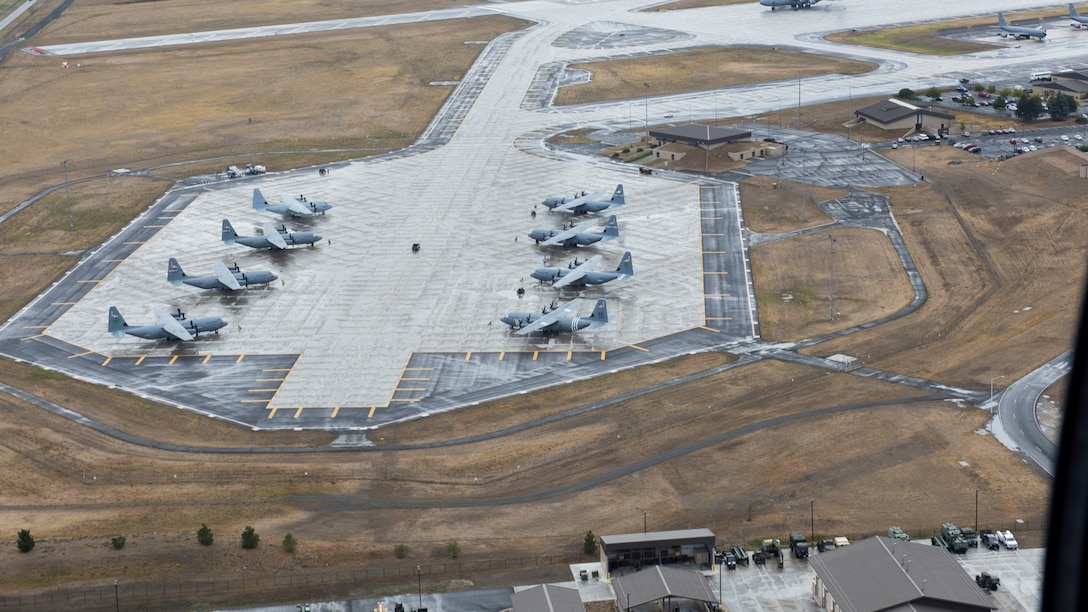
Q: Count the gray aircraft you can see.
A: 11